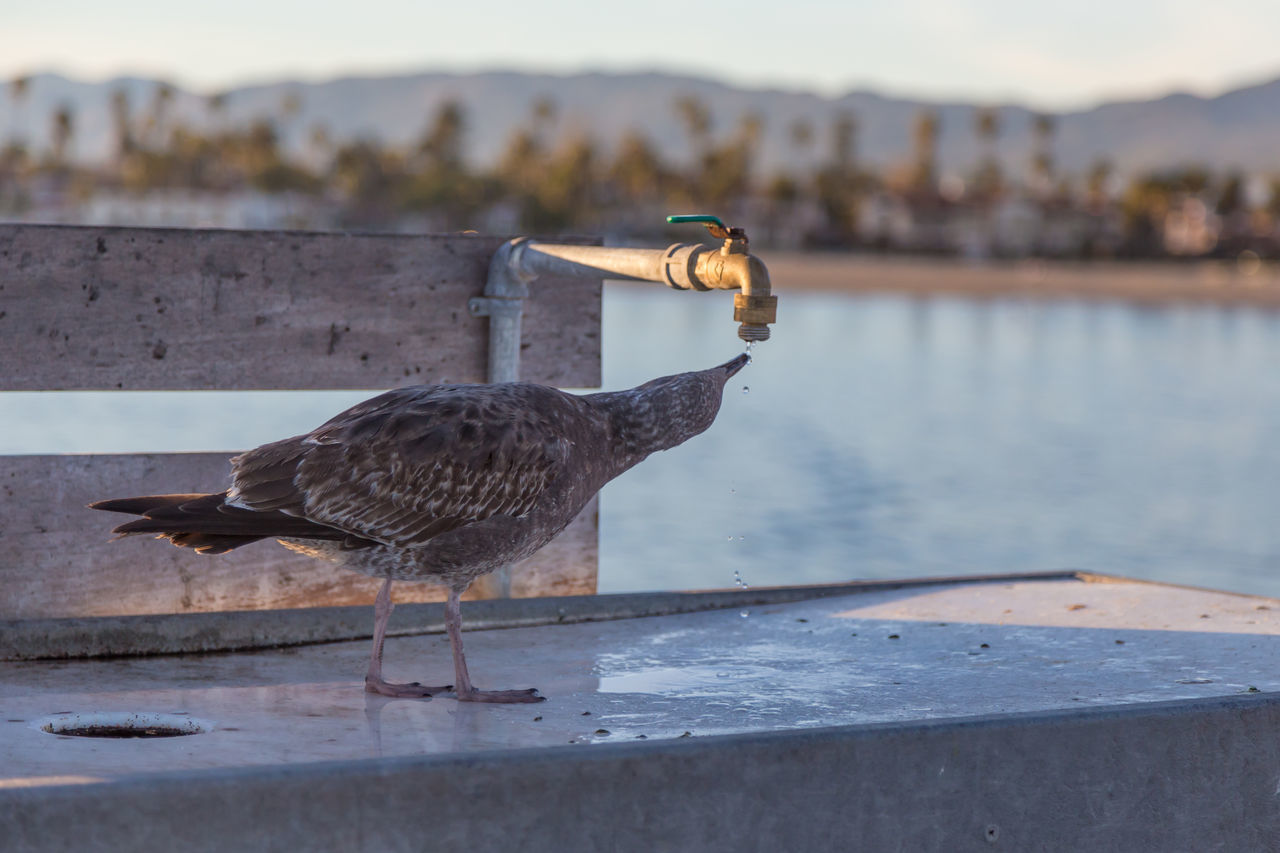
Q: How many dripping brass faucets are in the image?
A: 1